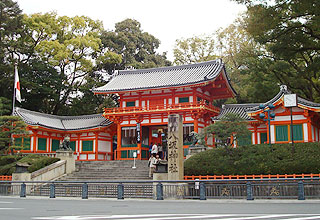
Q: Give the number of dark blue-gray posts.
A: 8